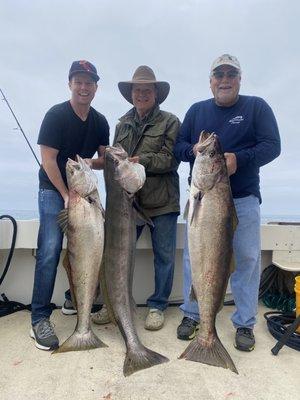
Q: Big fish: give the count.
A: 3